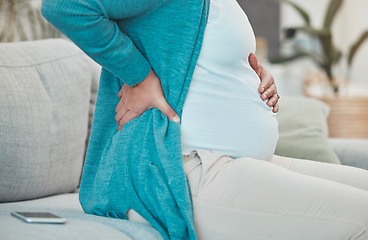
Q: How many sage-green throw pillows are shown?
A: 1